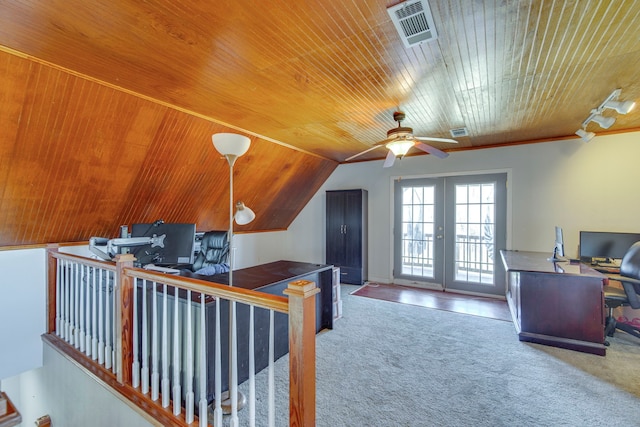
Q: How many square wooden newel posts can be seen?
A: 3